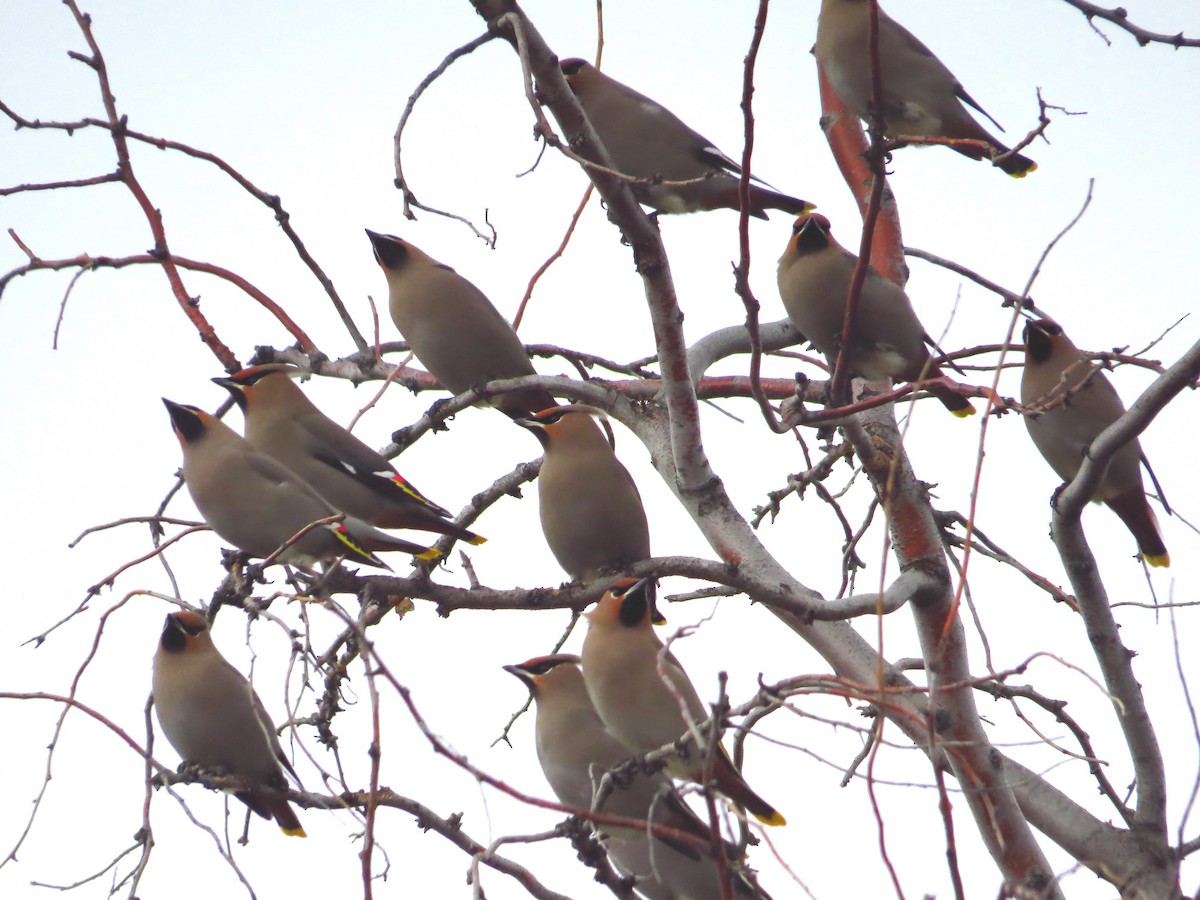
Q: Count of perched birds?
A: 12